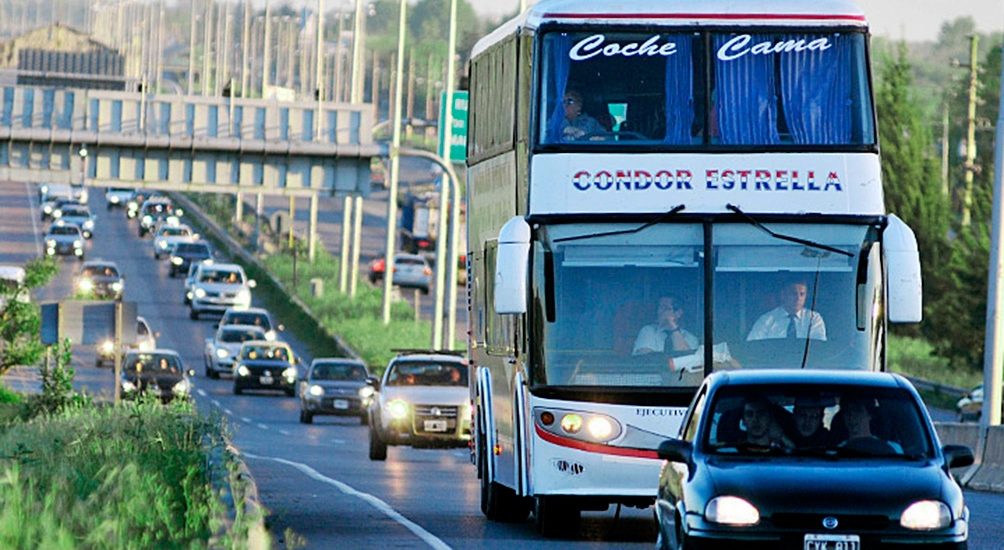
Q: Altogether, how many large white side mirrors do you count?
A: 2